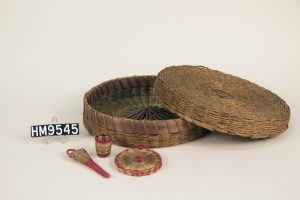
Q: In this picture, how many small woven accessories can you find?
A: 3